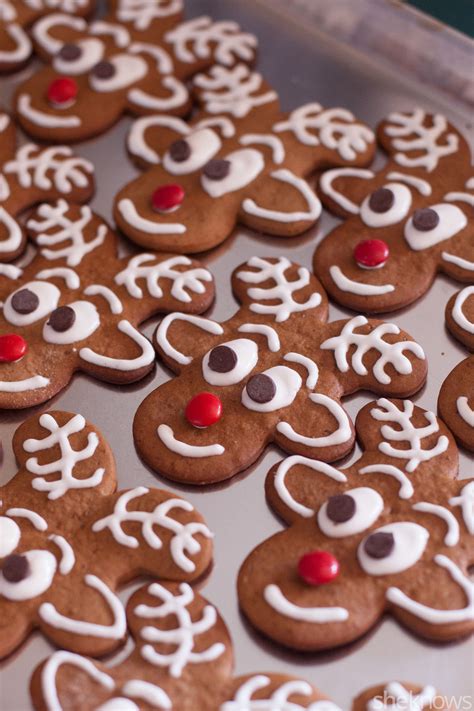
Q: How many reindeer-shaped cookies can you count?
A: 12